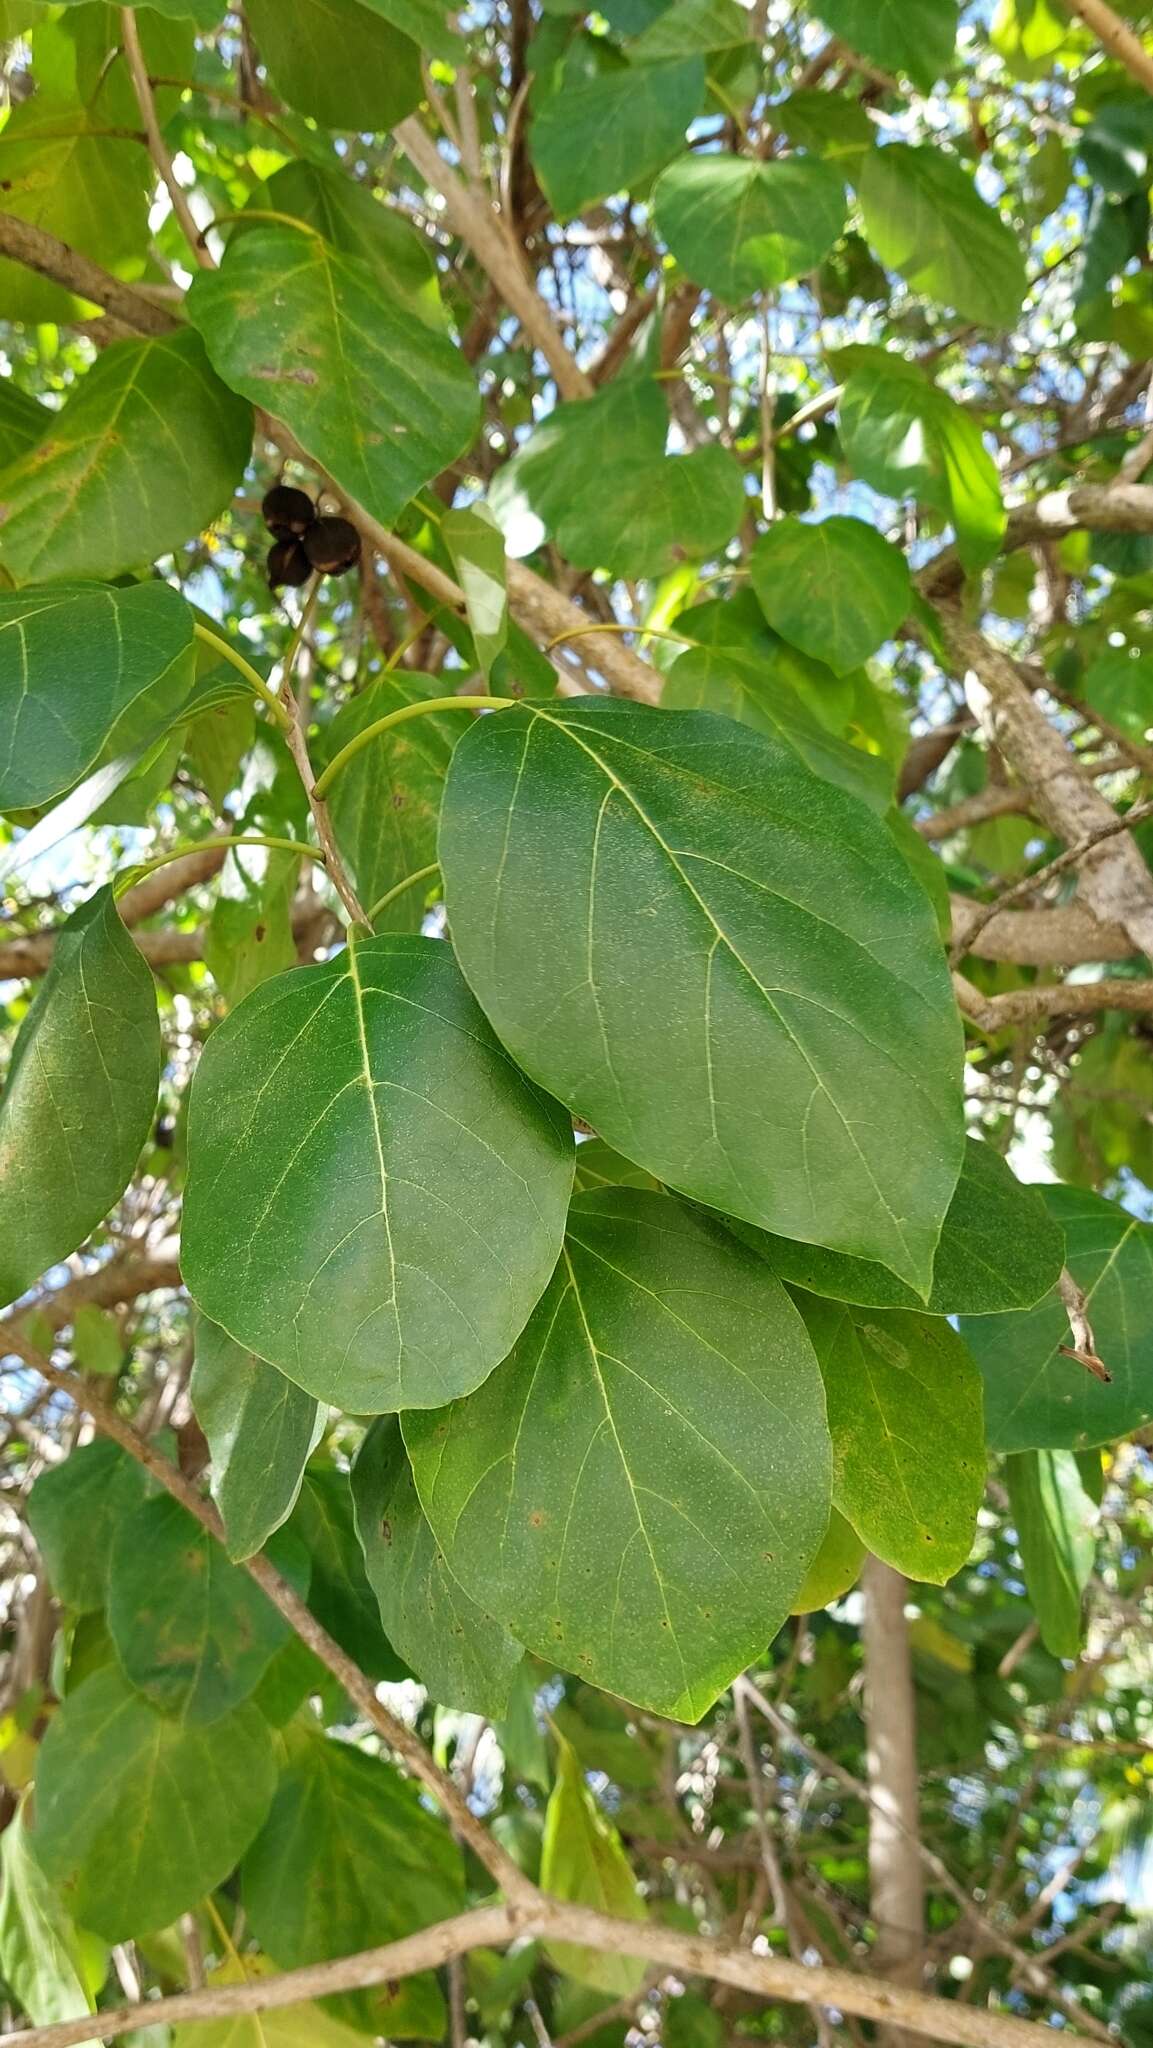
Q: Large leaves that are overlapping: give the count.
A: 3